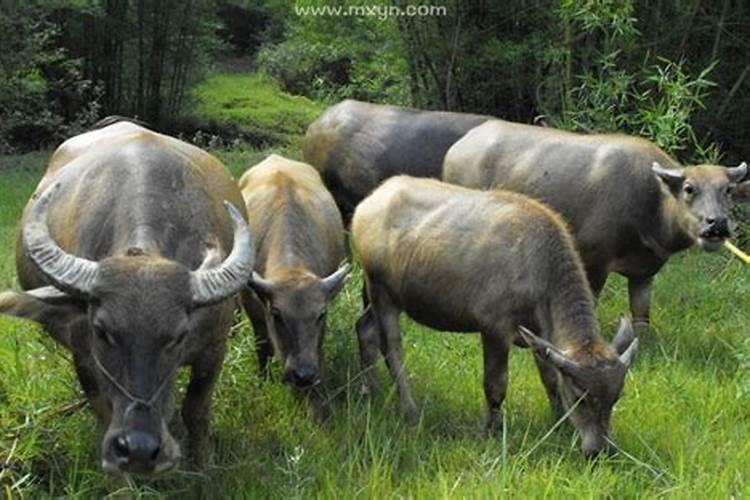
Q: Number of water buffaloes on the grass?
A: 5